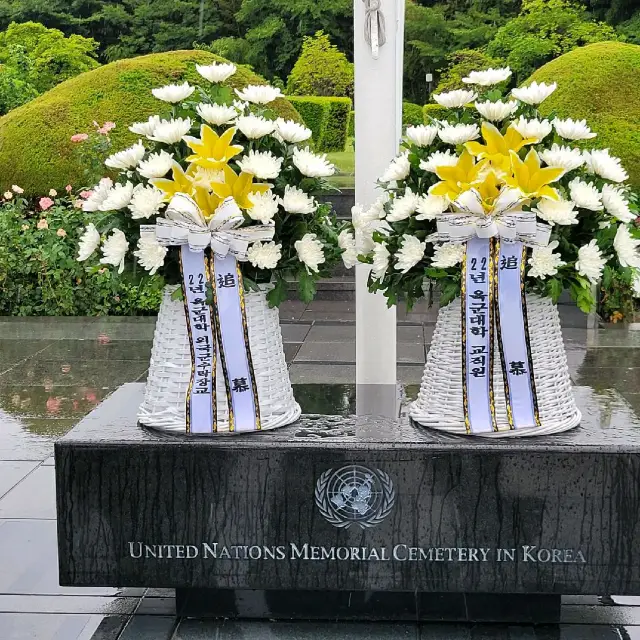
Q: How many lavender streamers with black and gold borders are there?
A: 4